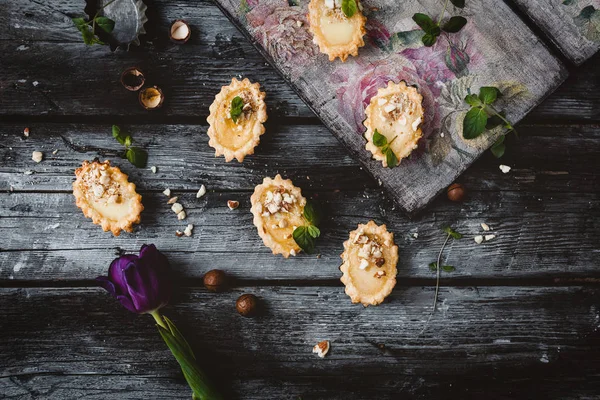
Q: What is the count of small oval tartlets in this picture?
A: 6